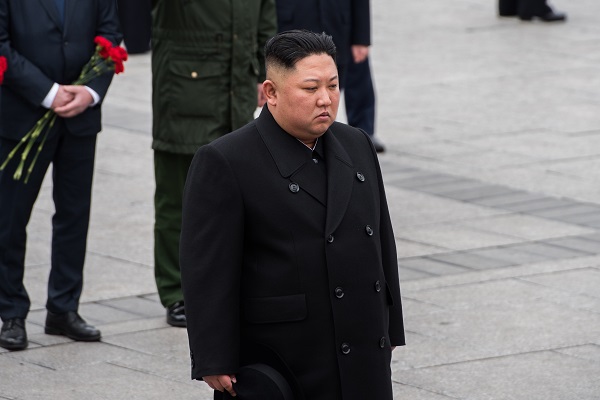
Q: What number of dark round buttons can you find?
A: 8